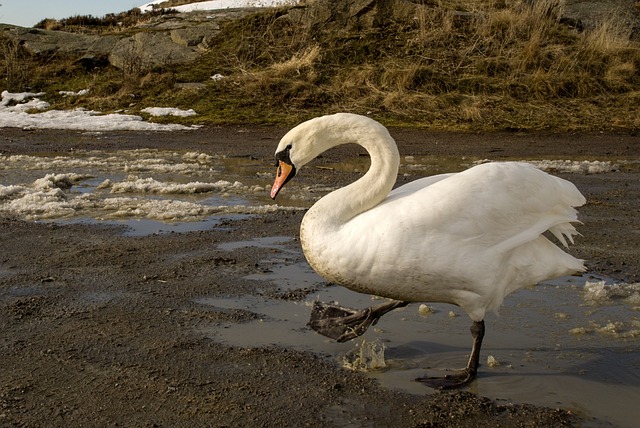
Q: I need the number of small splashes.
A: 1